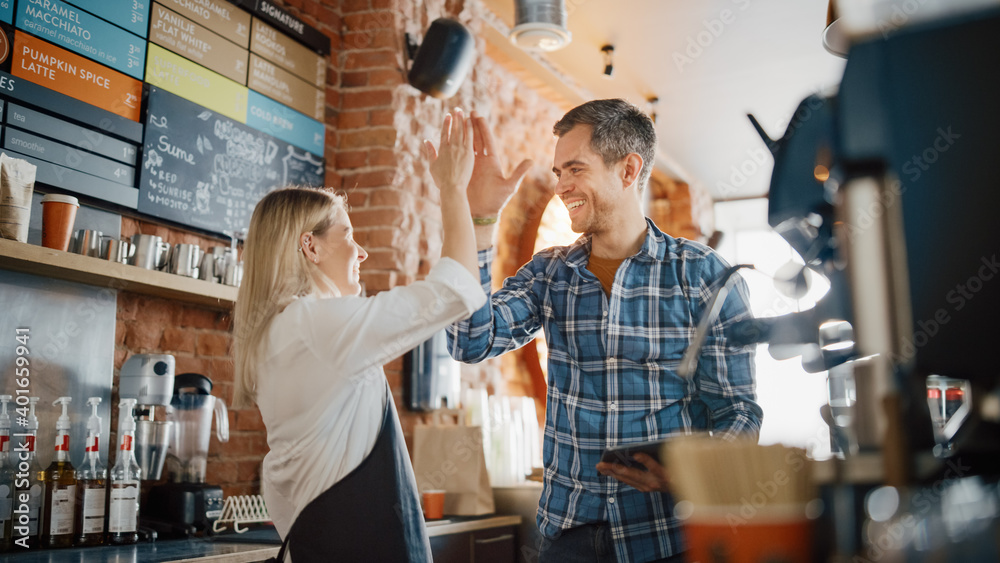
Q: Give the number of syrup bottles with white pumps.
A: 5